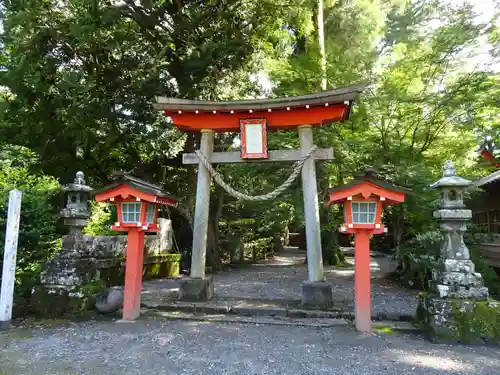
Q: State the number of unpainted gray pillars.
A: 2